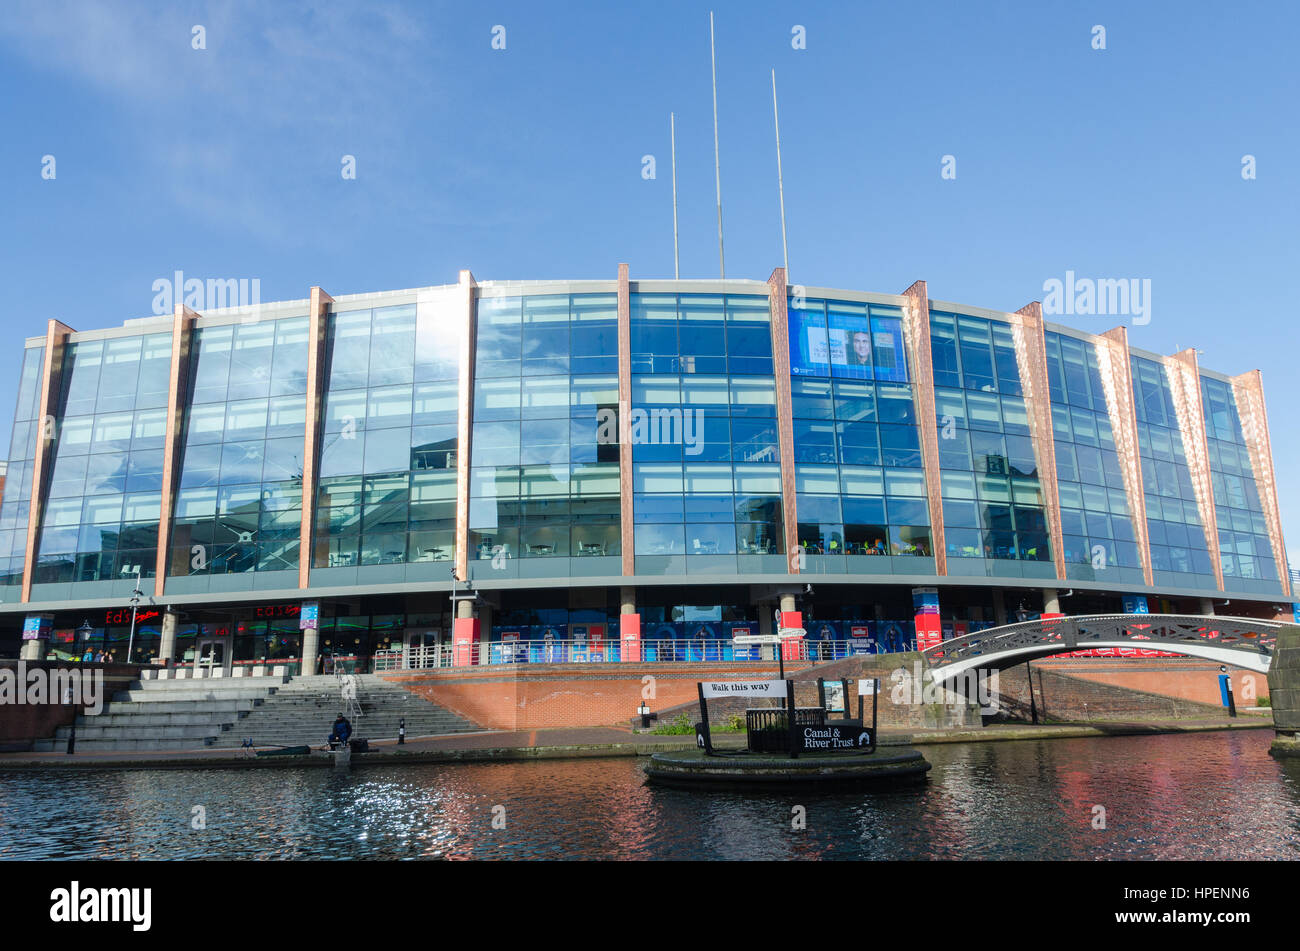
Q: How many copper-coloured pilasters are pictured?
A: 11